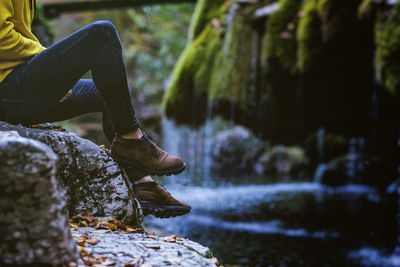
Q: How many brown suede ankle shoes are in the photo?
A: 2